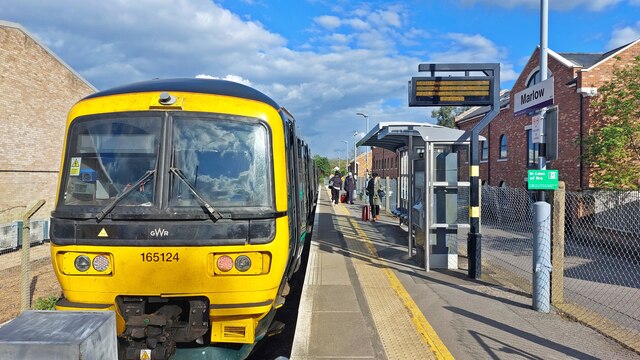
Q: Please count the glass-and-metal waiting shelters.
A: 1